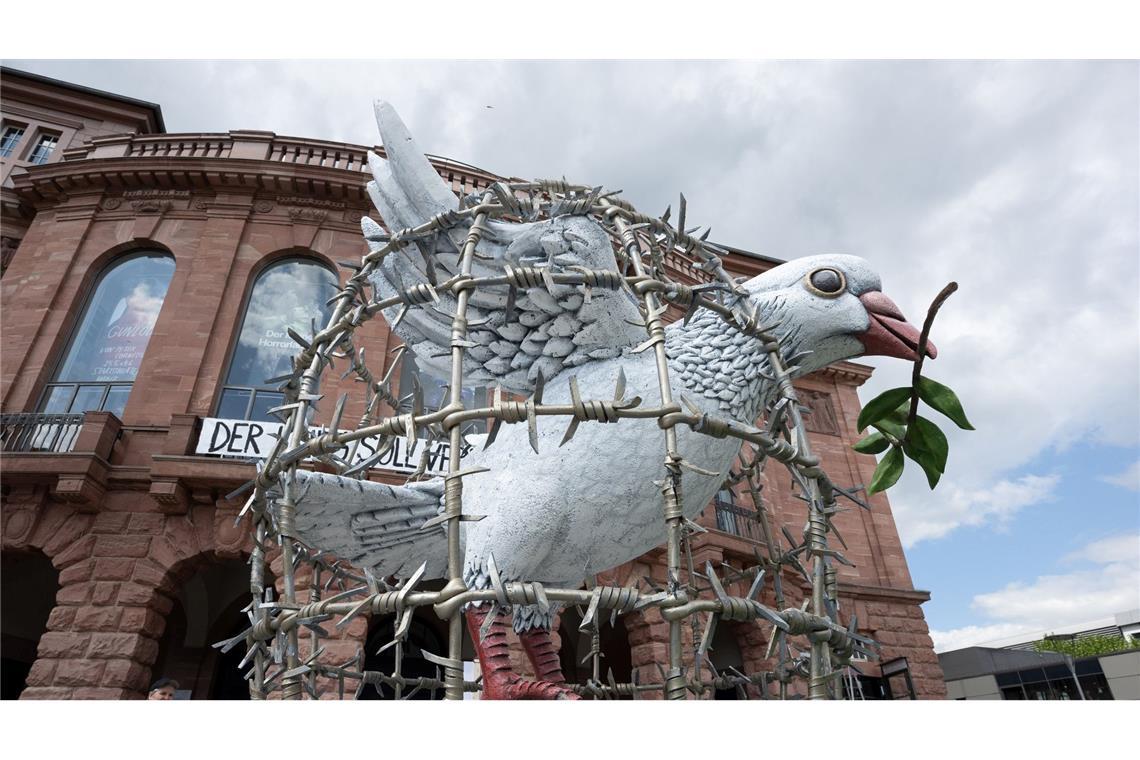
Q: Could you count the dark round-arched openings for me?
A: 5